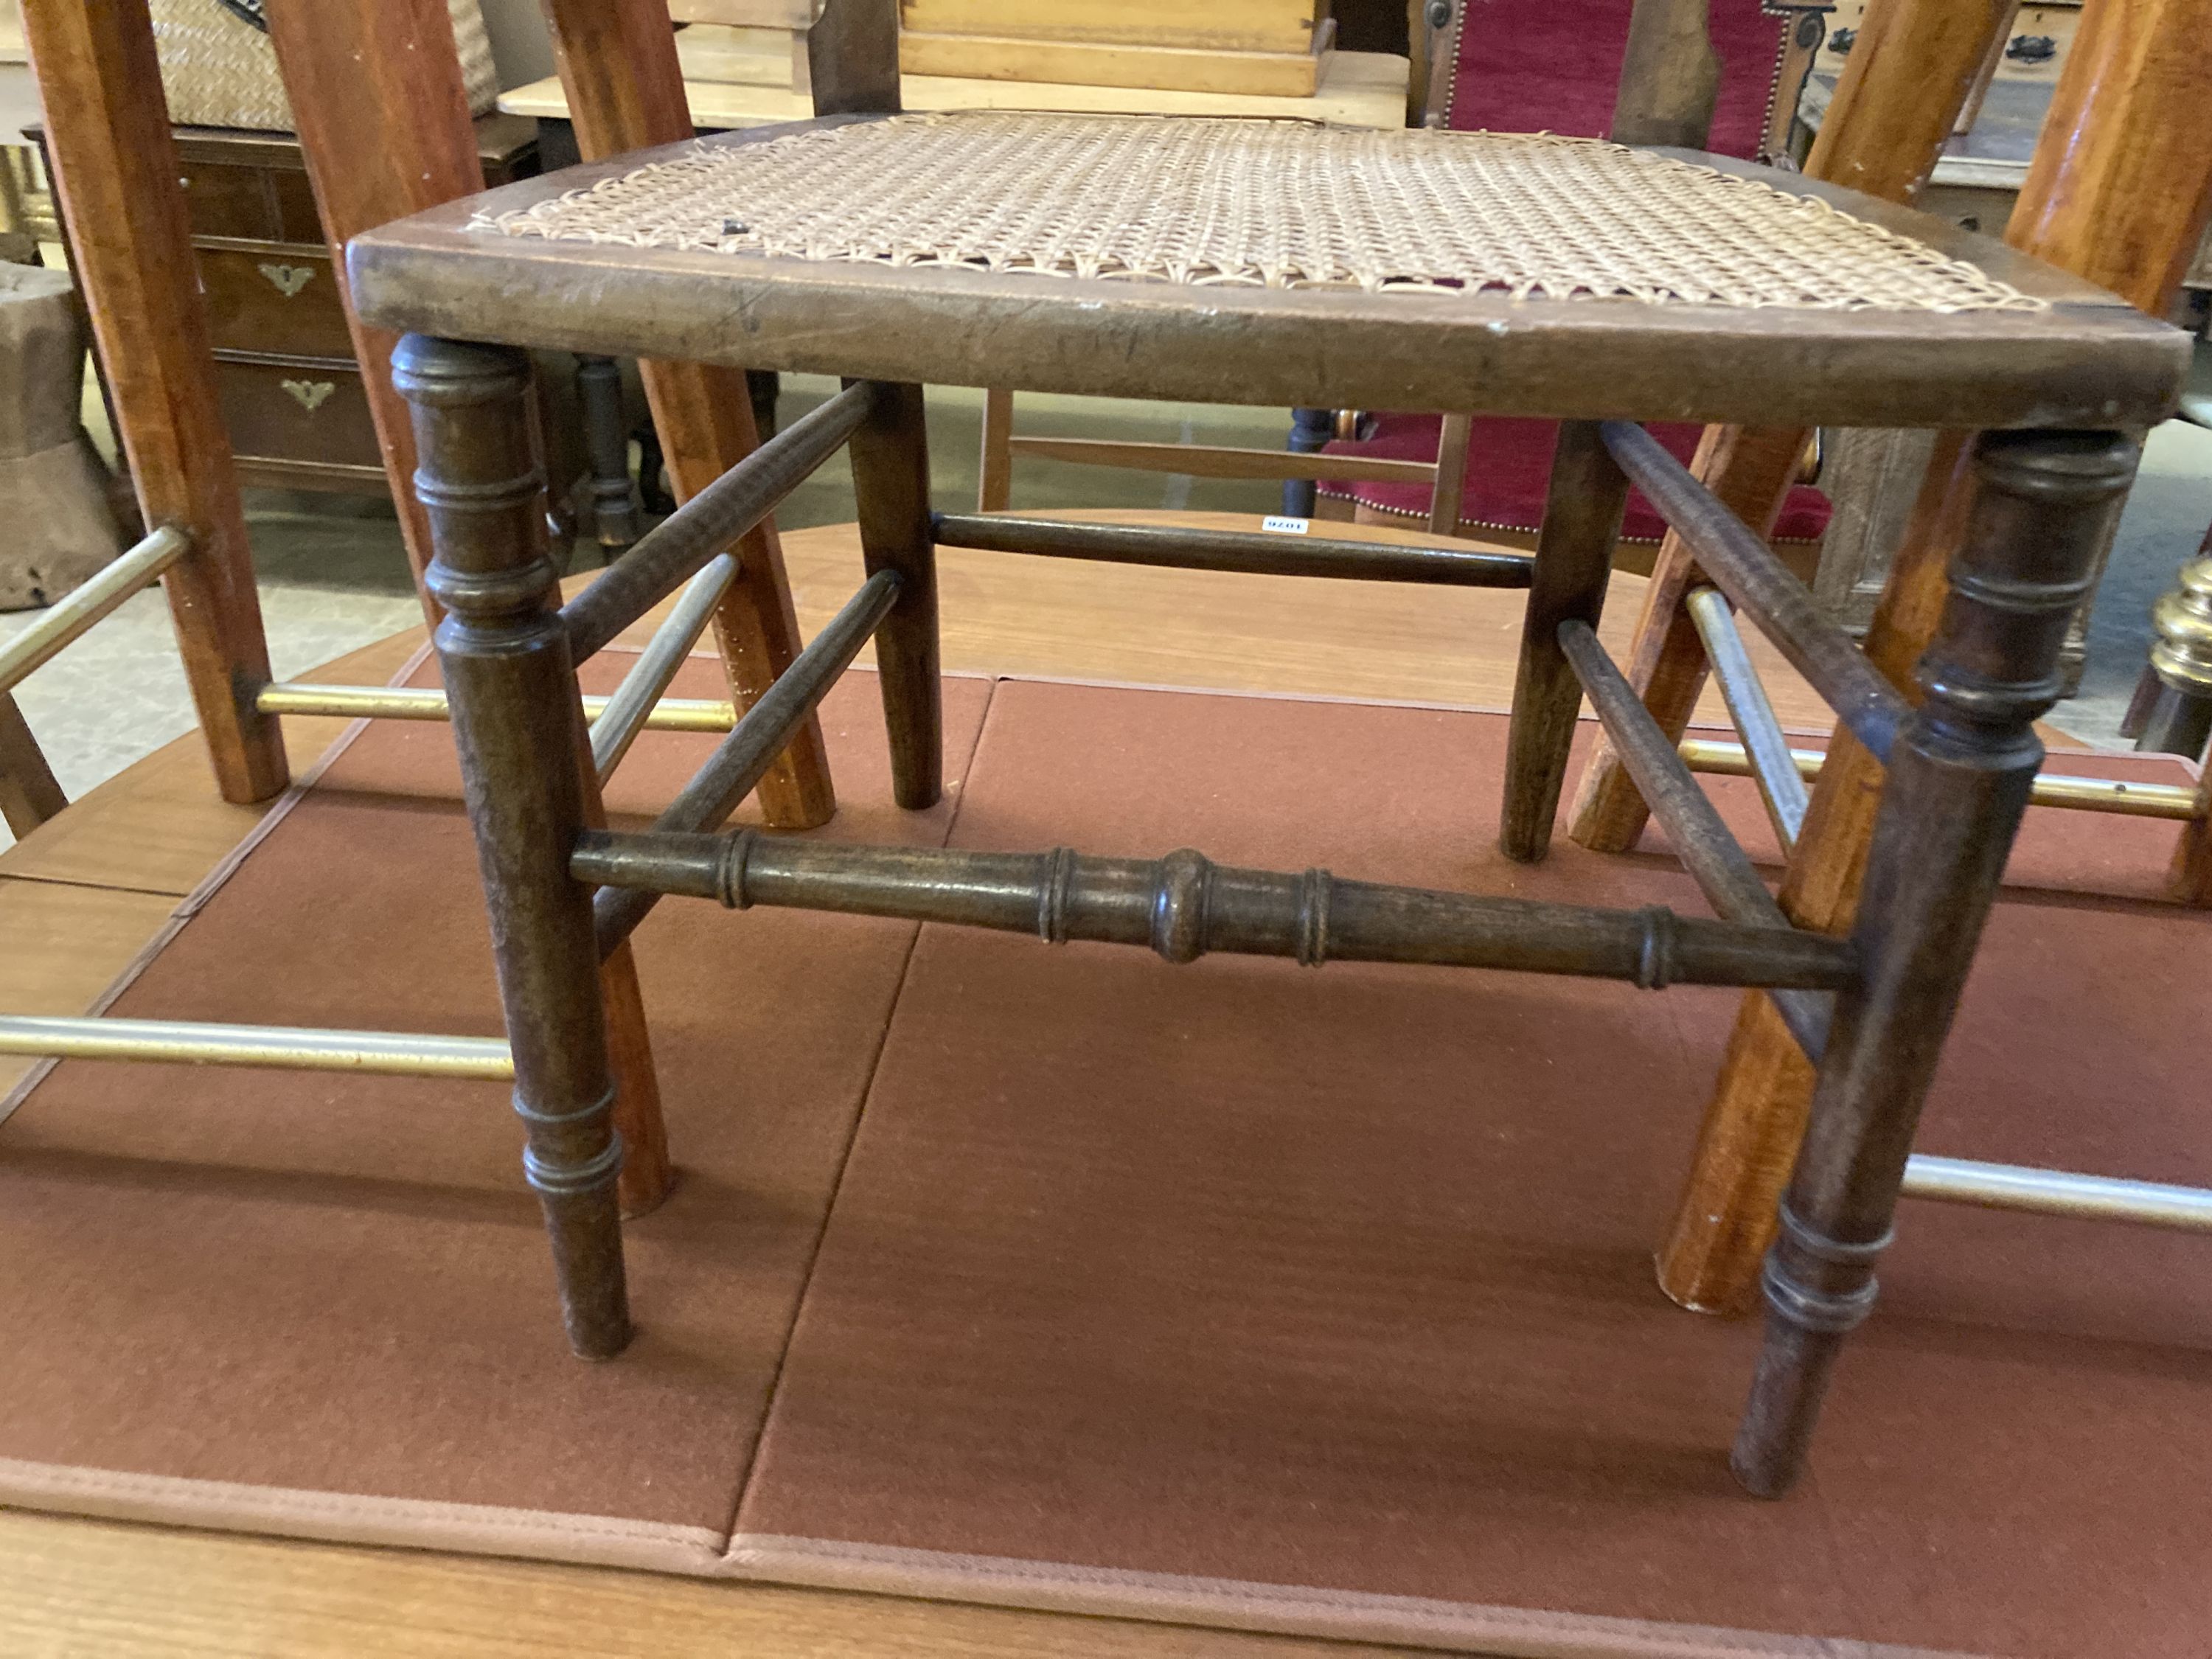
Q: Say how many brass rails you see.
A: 7